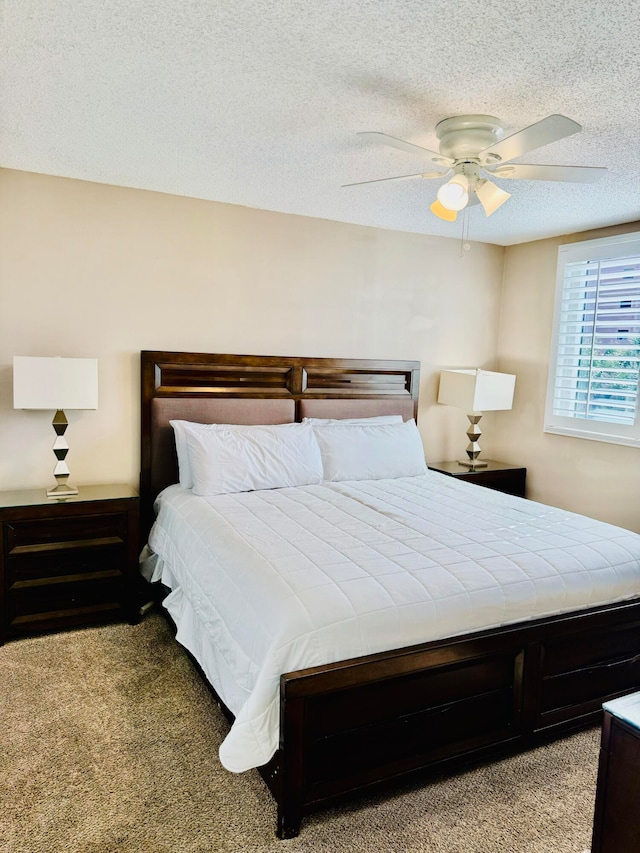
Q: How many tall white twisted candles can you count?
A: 0